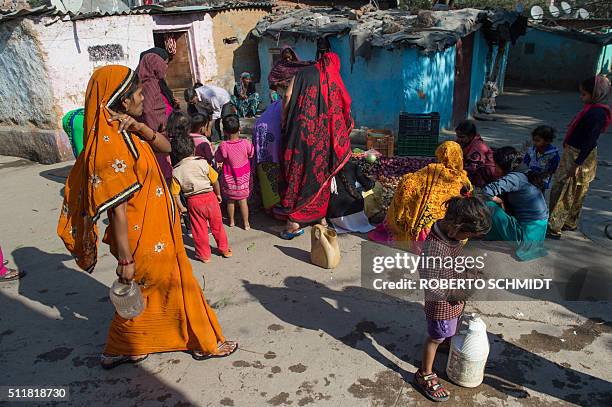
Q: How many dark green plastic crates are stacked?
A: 2